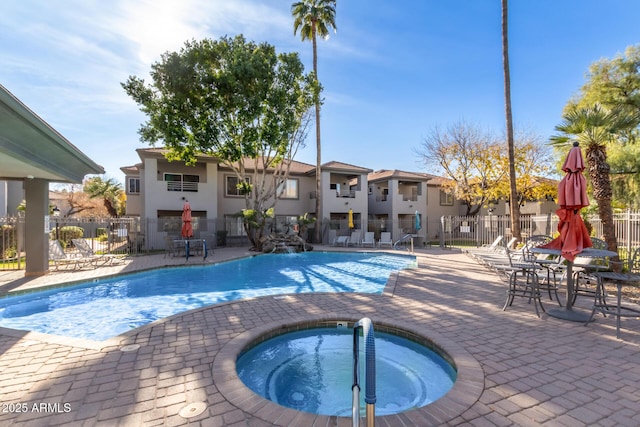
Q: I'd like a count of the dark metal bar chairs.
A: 4